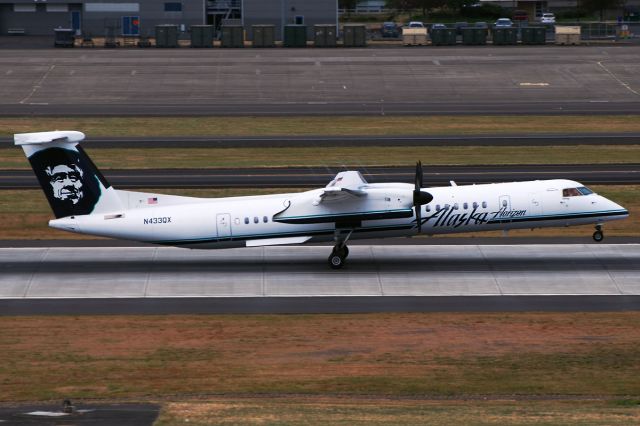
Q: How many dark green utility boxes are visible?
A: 11